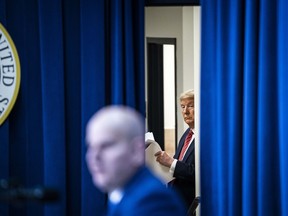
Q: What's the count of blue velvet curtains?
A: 2